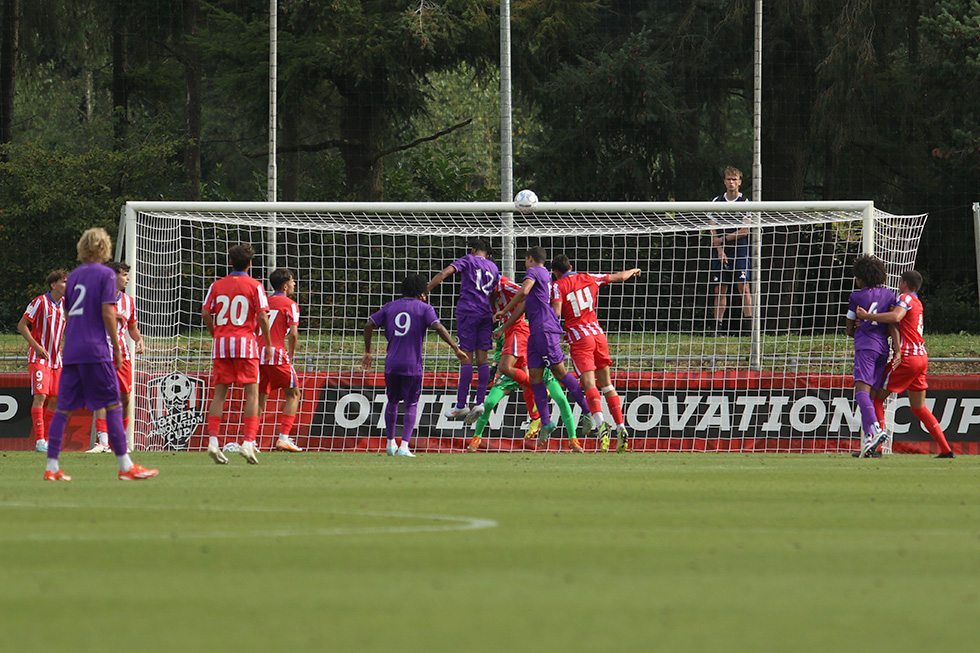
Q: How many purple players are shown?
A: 5